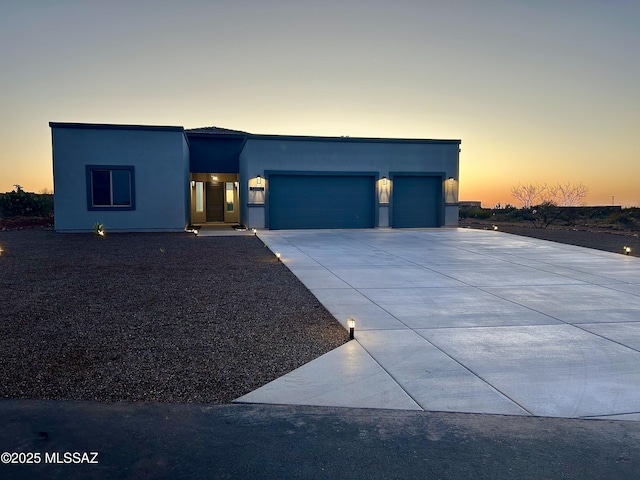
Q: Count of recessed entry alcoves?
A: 1